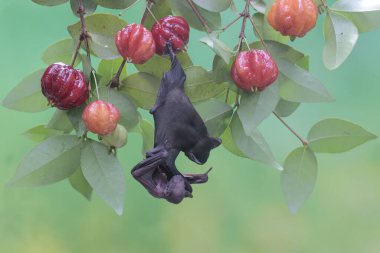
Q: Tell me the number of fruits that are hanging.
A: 7